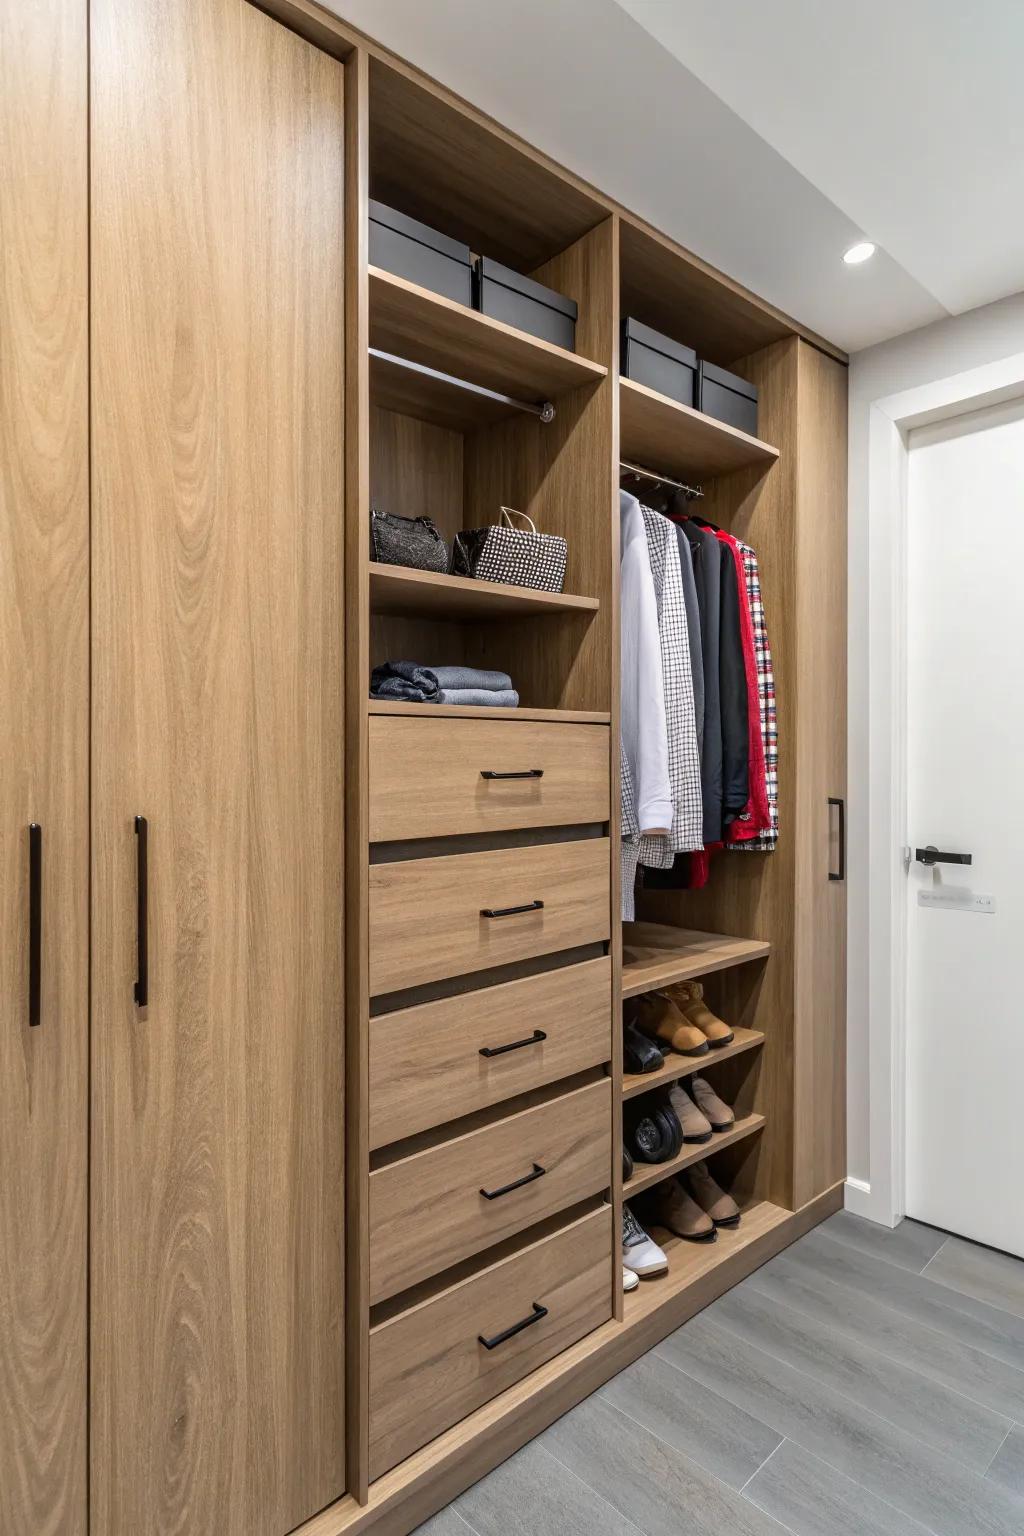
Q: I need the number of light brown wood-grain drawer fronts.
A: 5